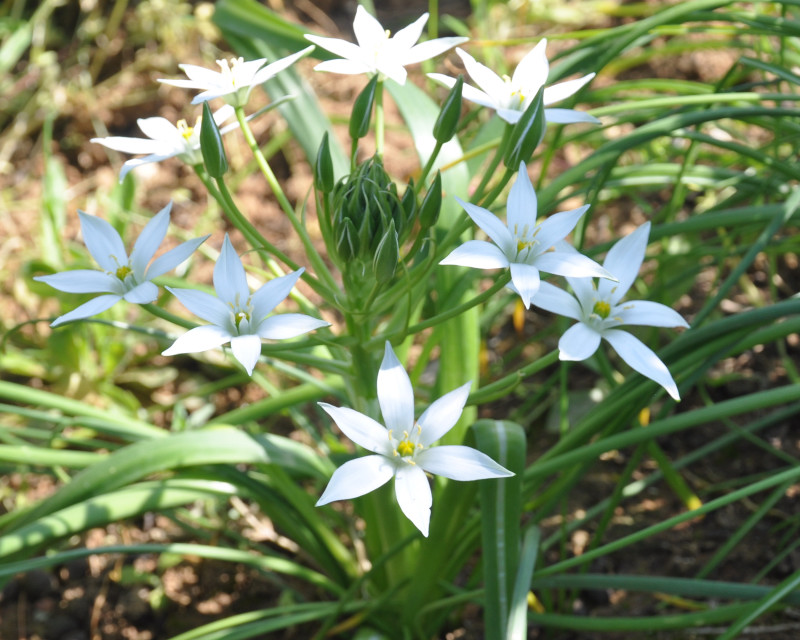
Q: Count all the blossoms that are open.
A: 9